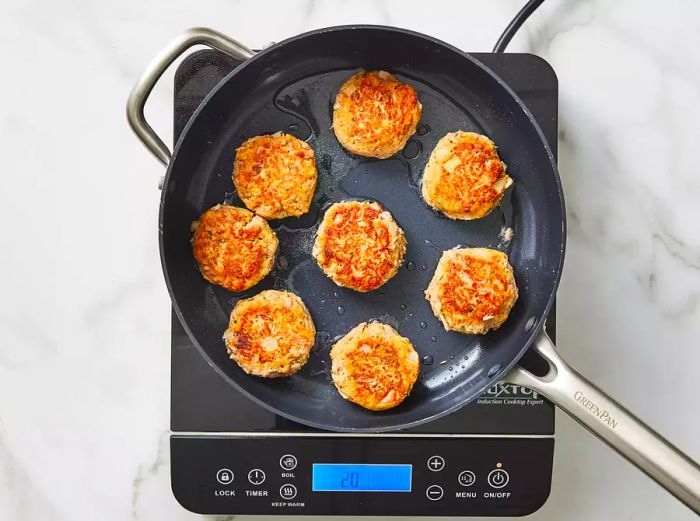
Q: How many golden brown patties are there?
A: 8